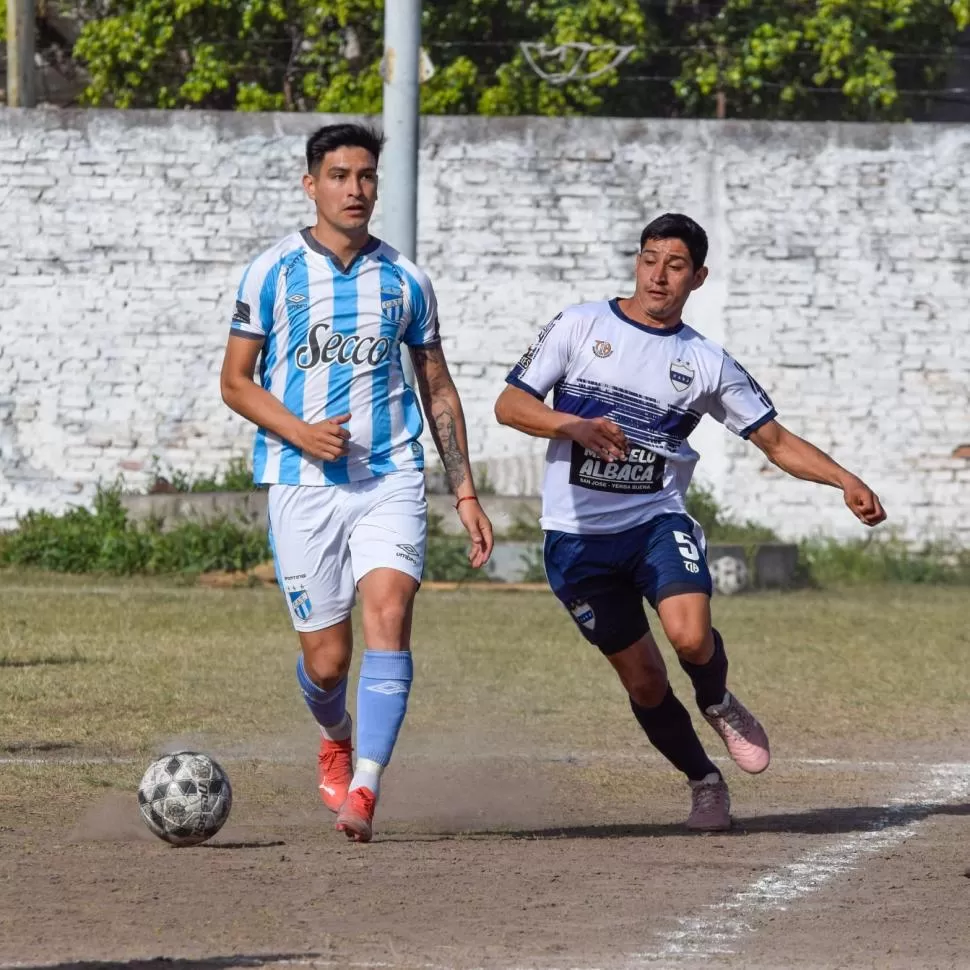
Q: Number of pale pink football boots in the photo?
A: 2